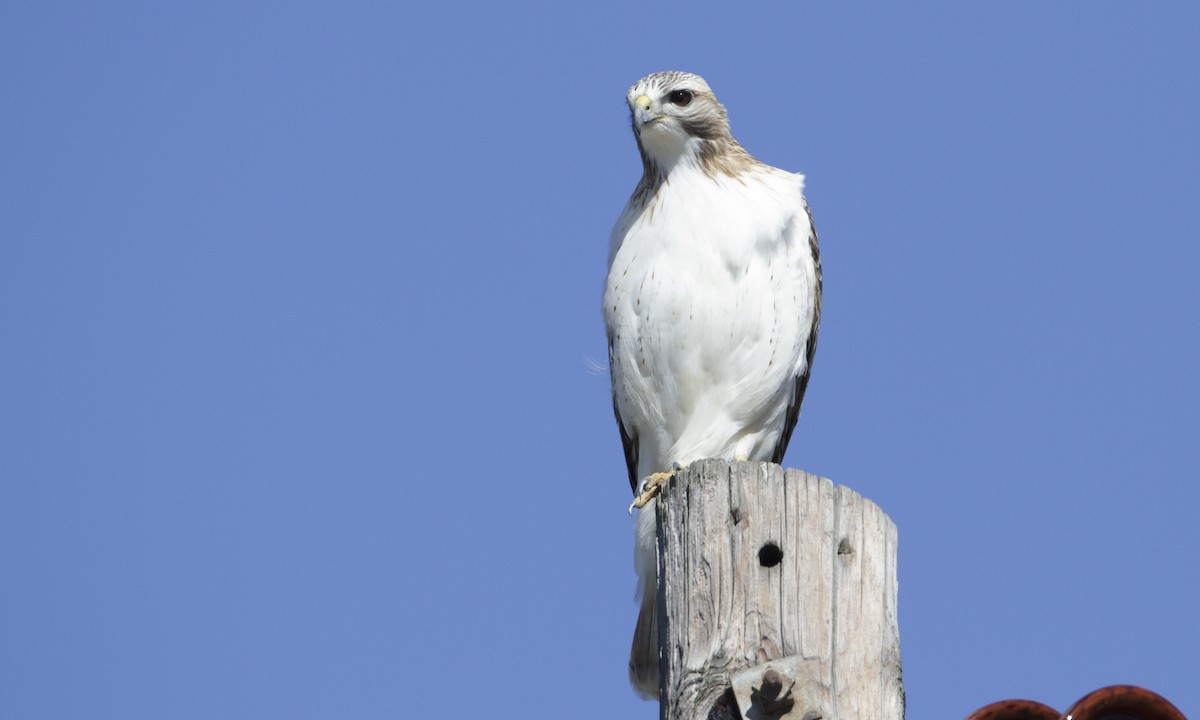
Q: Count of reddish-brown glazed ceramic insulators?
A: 2